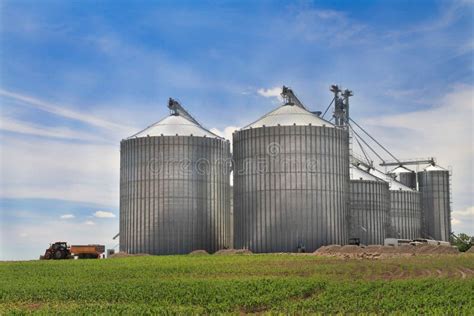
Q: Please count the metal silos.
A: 6